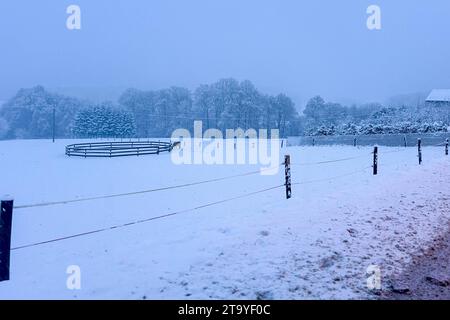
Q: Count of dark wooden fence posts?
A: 5